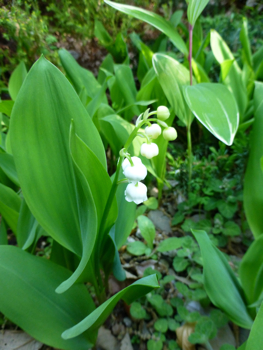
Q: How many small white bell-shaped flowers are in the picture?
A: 6